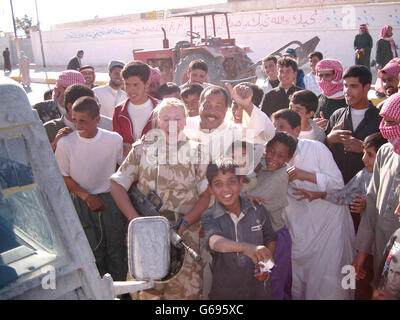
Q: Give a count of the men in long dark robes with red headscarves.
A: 2